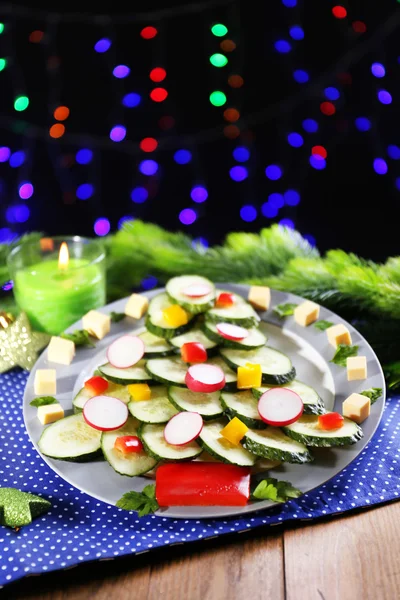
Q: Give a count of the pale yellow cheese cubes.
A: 10